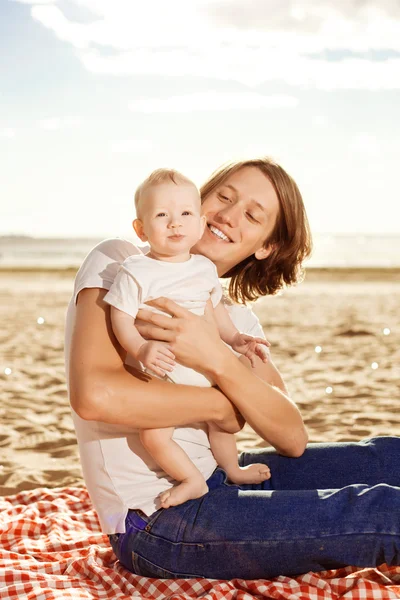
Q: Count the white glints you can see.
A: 6